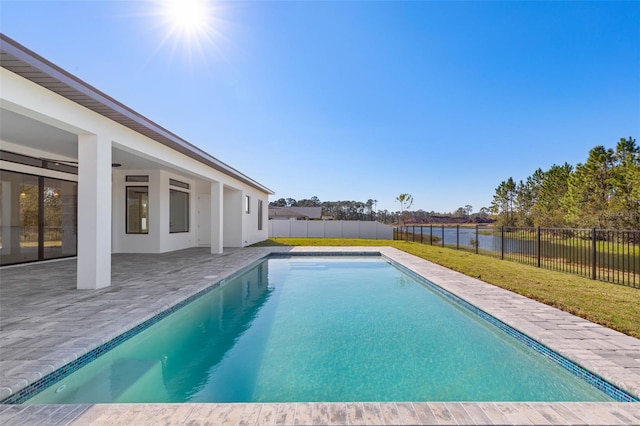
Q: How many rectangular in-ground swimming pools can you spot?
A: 1